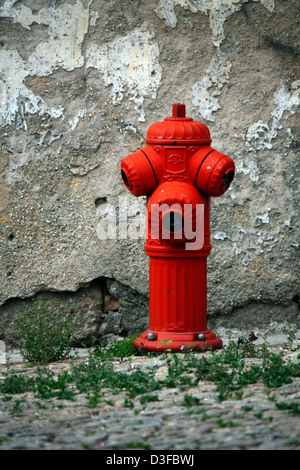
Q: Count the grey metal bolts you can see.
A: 2